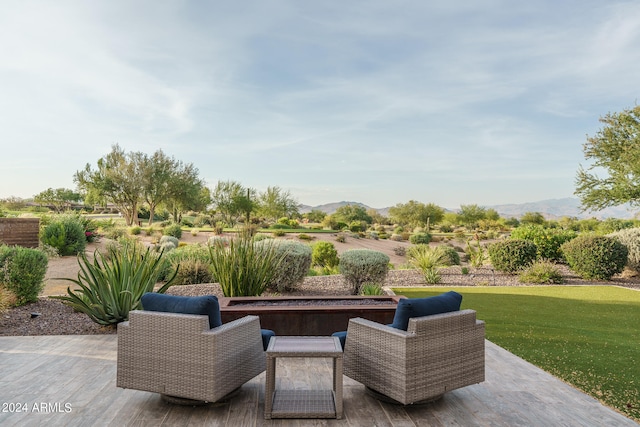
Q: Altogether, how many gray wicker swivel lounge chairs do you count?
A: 2